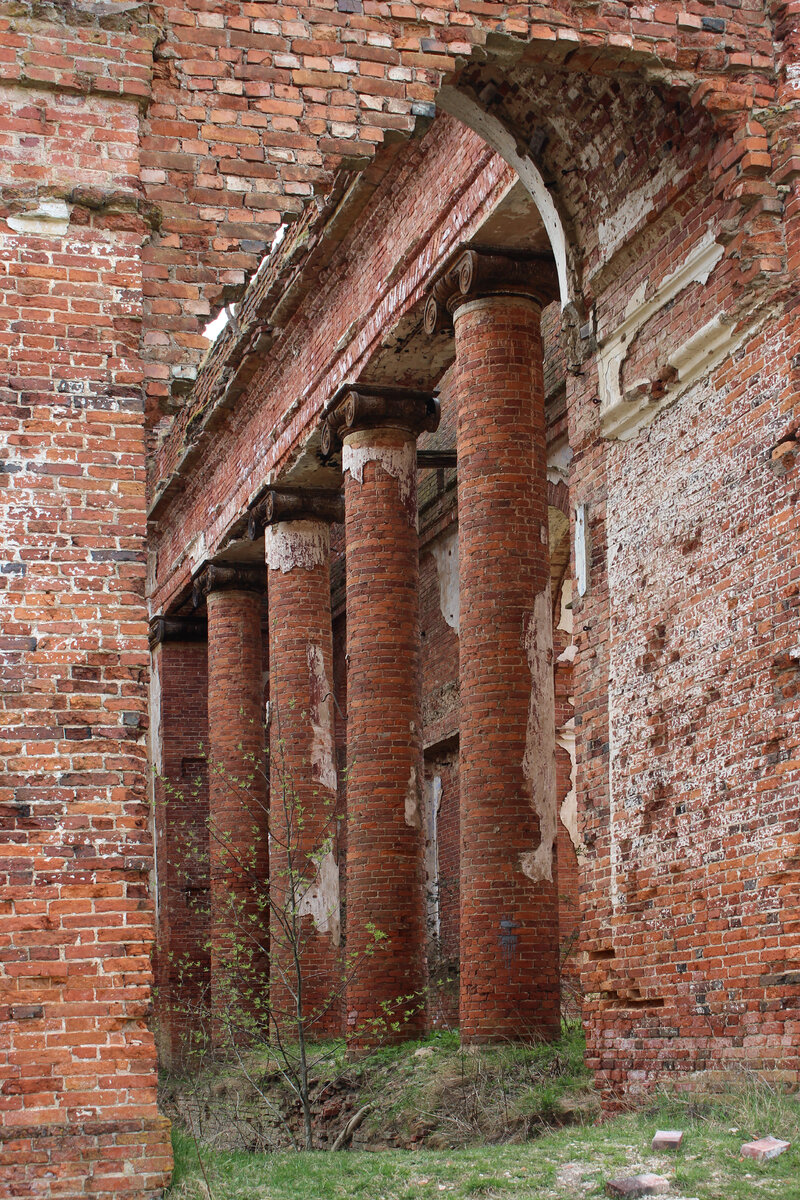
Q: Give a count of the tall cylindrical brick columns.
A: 4